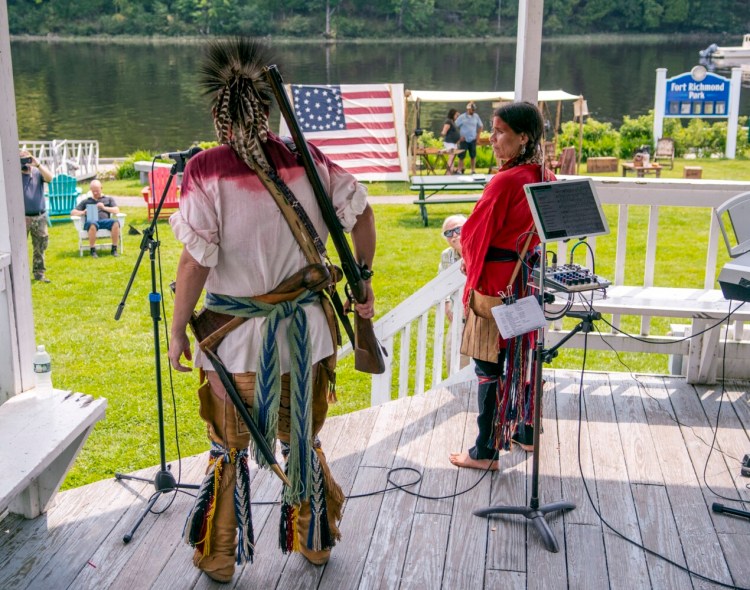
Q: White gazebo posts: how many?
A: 2